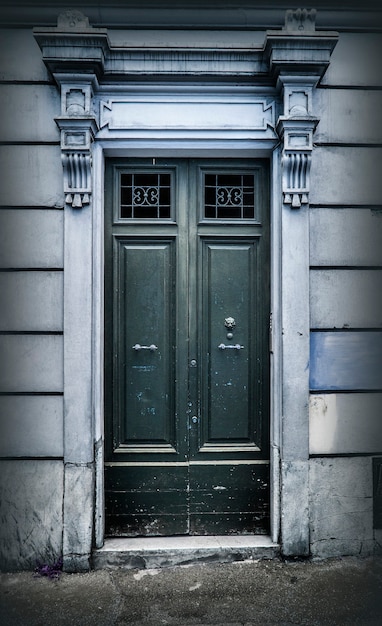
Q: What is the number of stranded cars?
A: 0